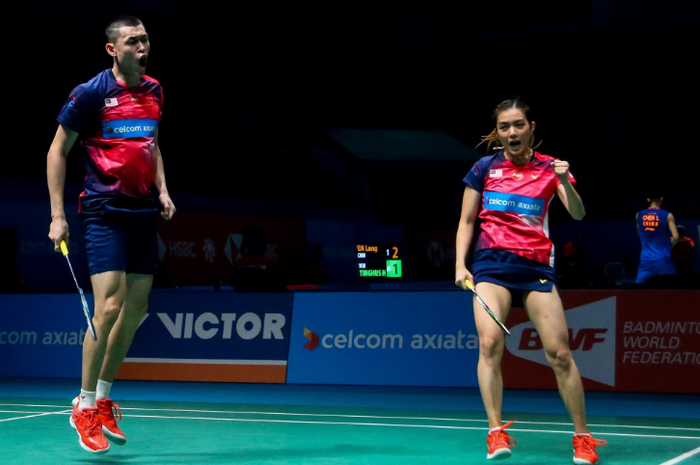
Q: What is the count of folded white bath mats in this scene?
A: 0